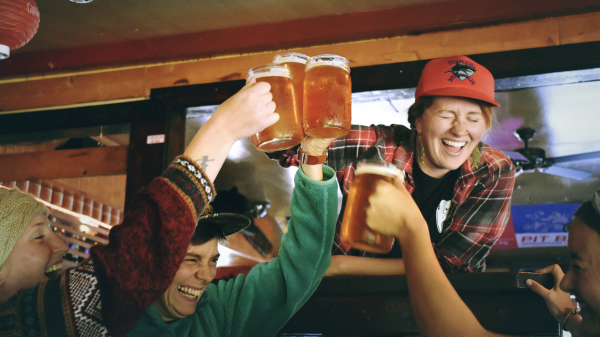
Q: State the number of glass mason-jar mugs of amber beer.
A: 4